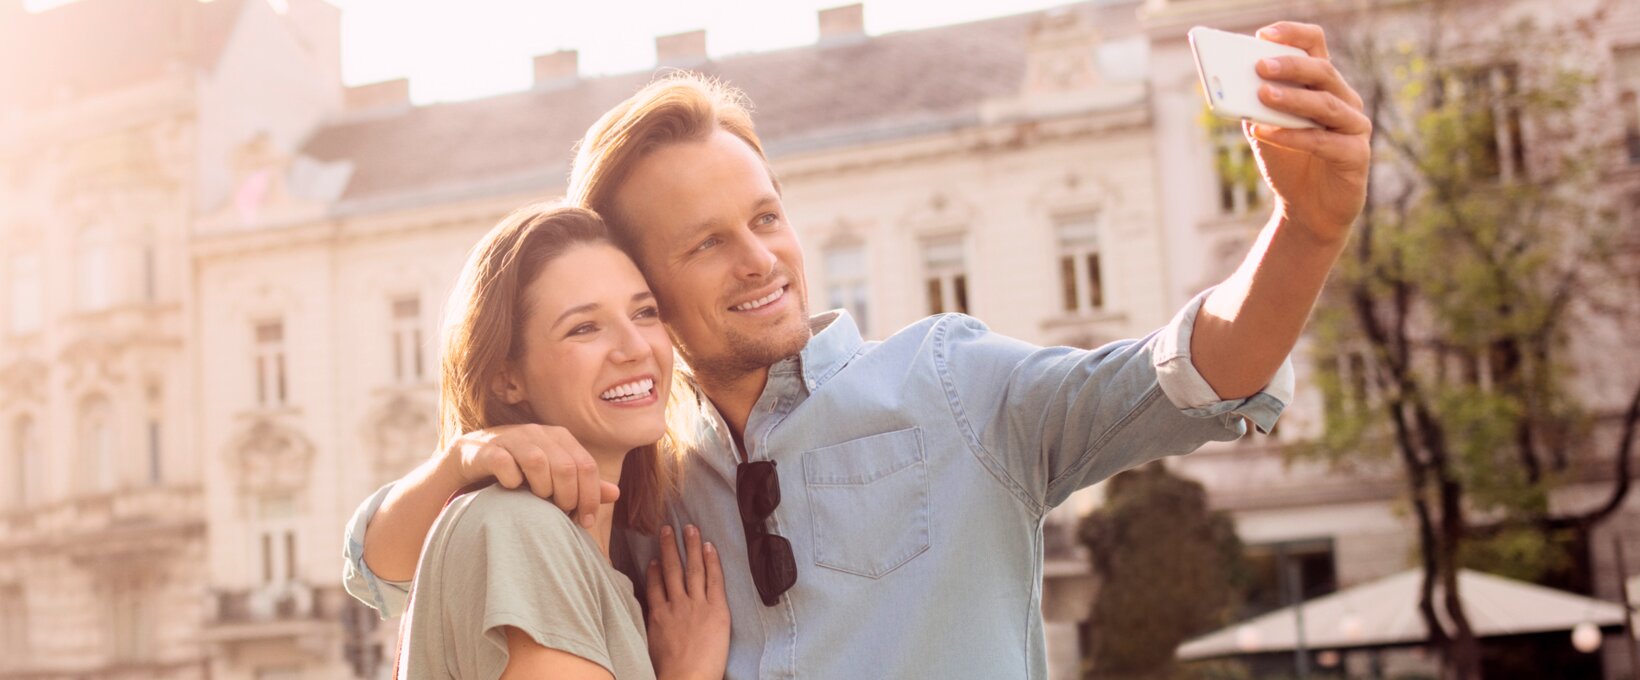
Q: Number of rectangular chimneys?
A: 4